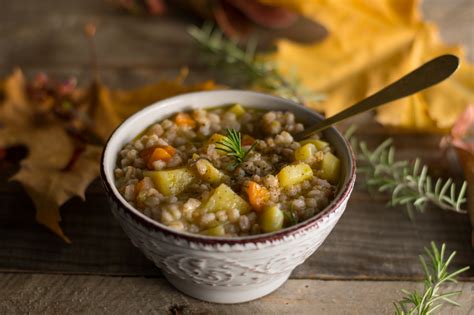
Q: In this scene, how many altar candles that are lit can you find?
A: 0